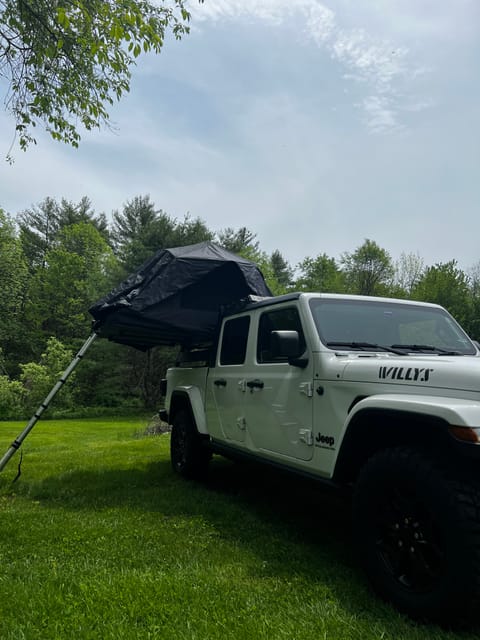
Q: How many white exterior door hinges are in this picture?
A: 4